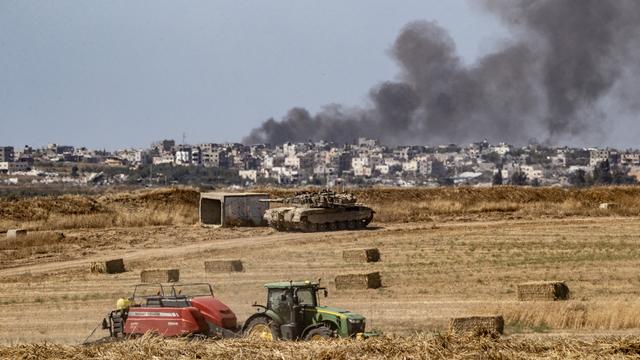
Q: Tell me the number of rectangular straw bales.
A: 7